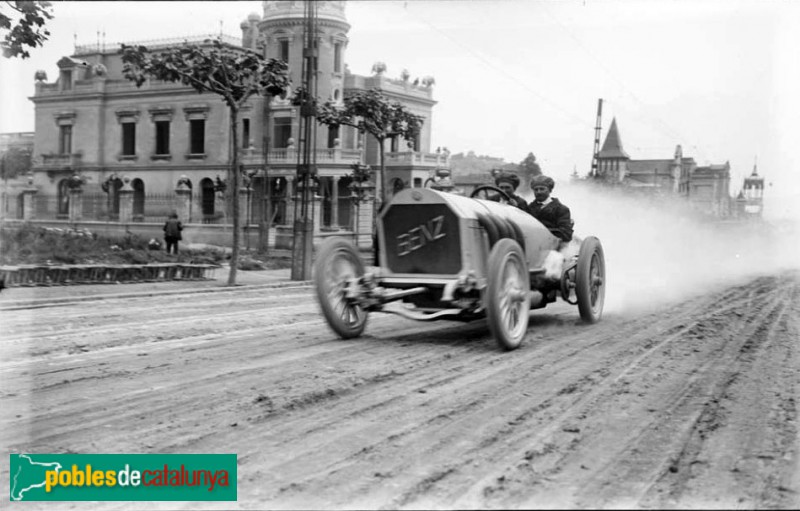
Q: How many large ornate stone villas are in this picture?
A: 1